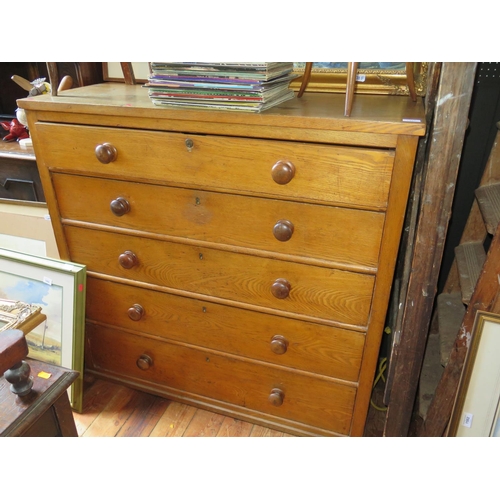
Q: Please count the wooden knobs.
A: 10